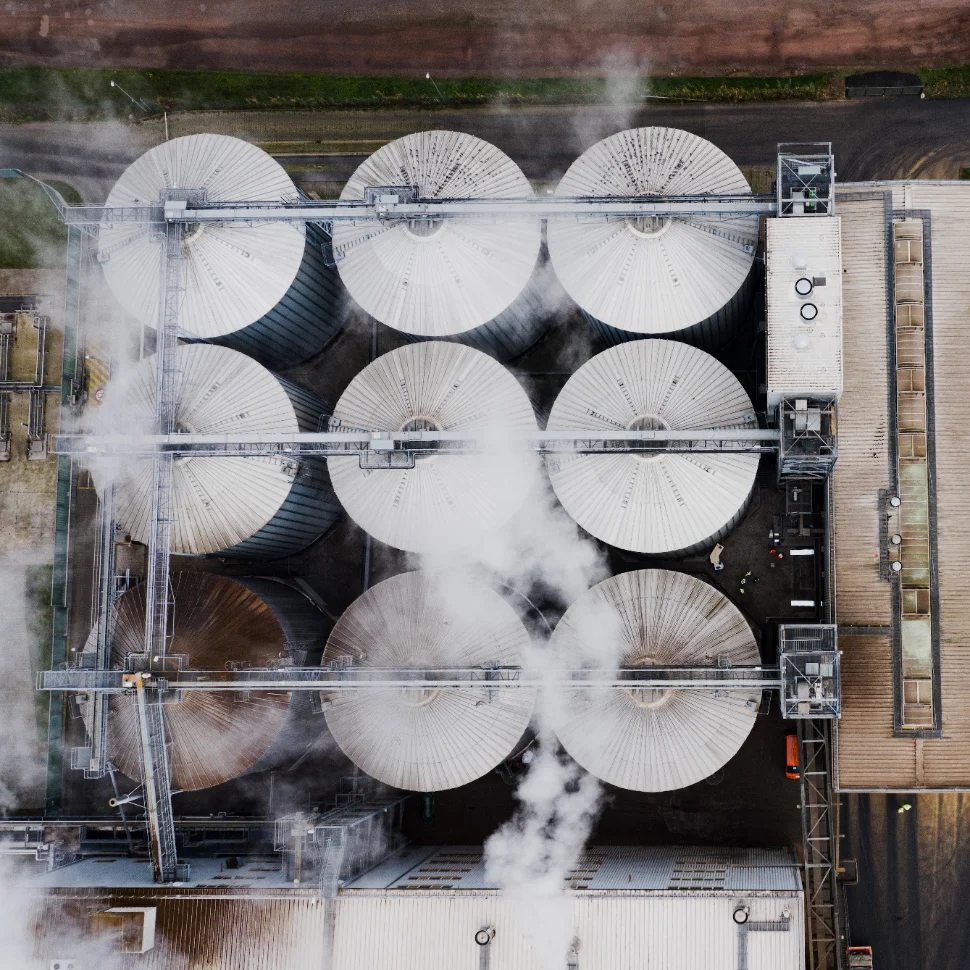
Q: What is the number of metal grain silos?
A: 9